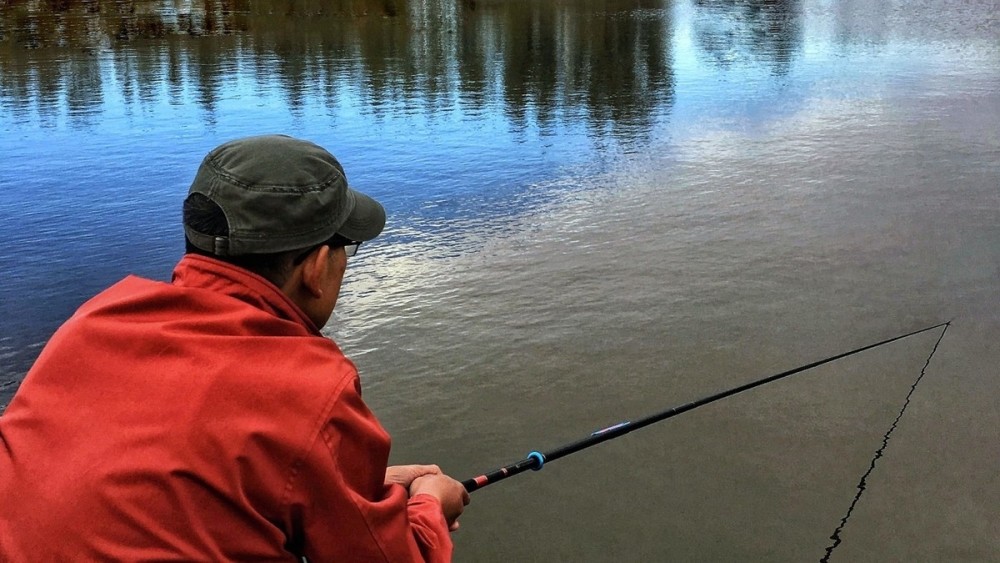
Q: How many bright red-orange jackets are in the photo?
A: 1